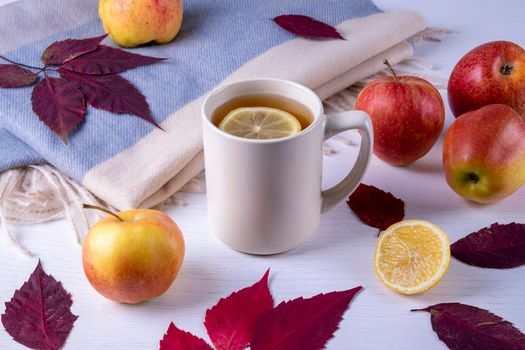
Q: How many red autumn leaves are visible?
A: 13